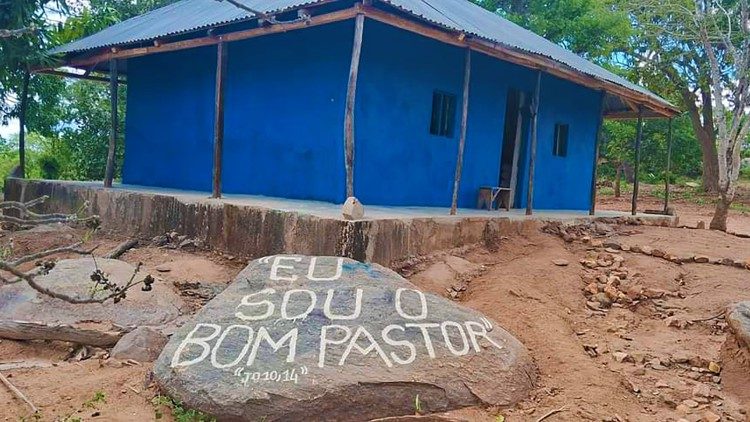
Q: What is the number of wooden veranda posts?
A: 9